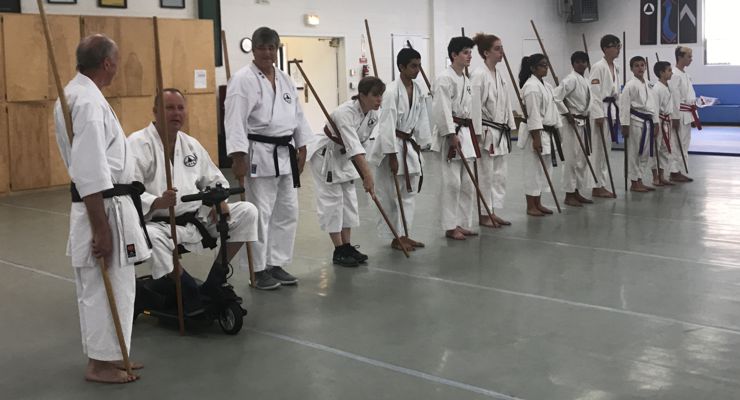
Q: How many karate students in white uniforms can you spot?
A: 13